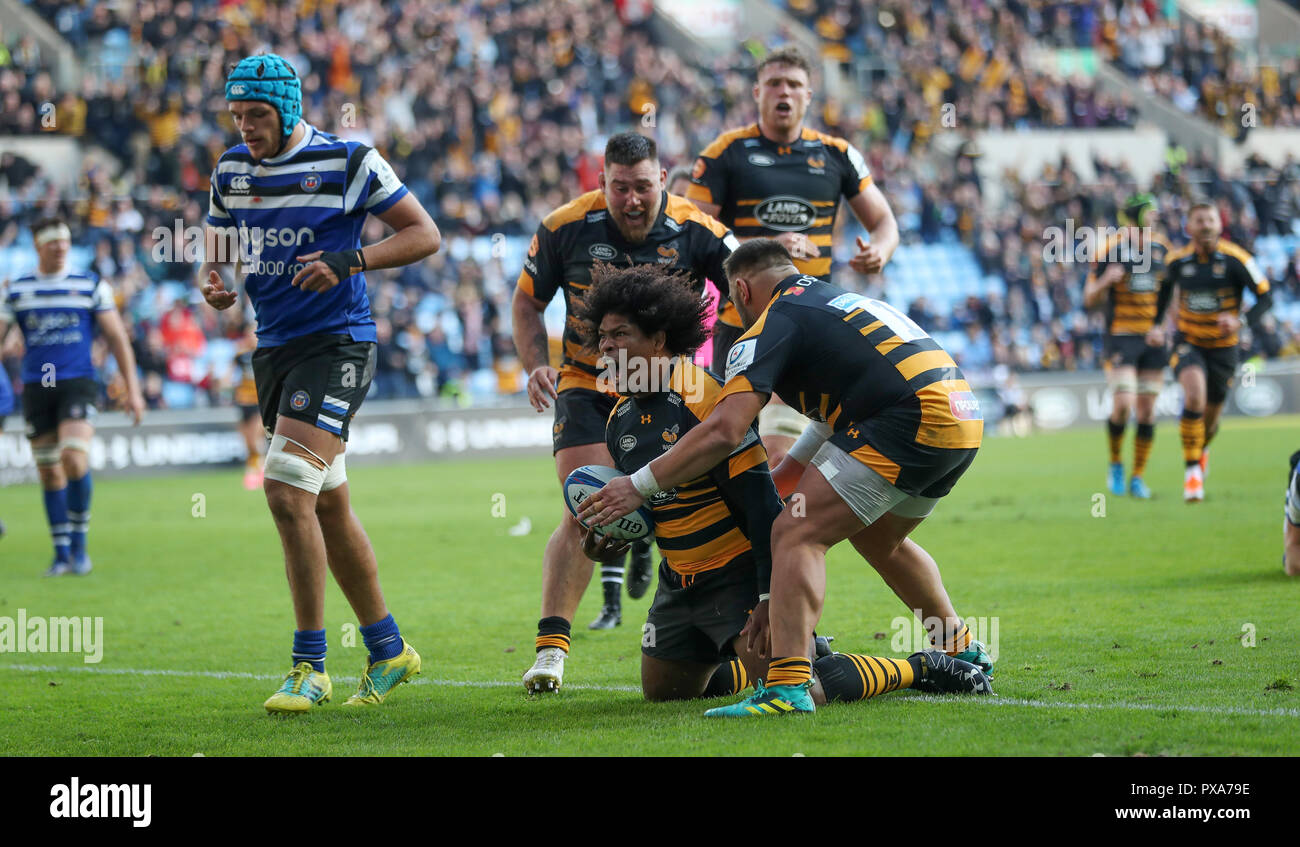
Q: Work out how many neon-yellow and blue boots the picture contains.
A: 2